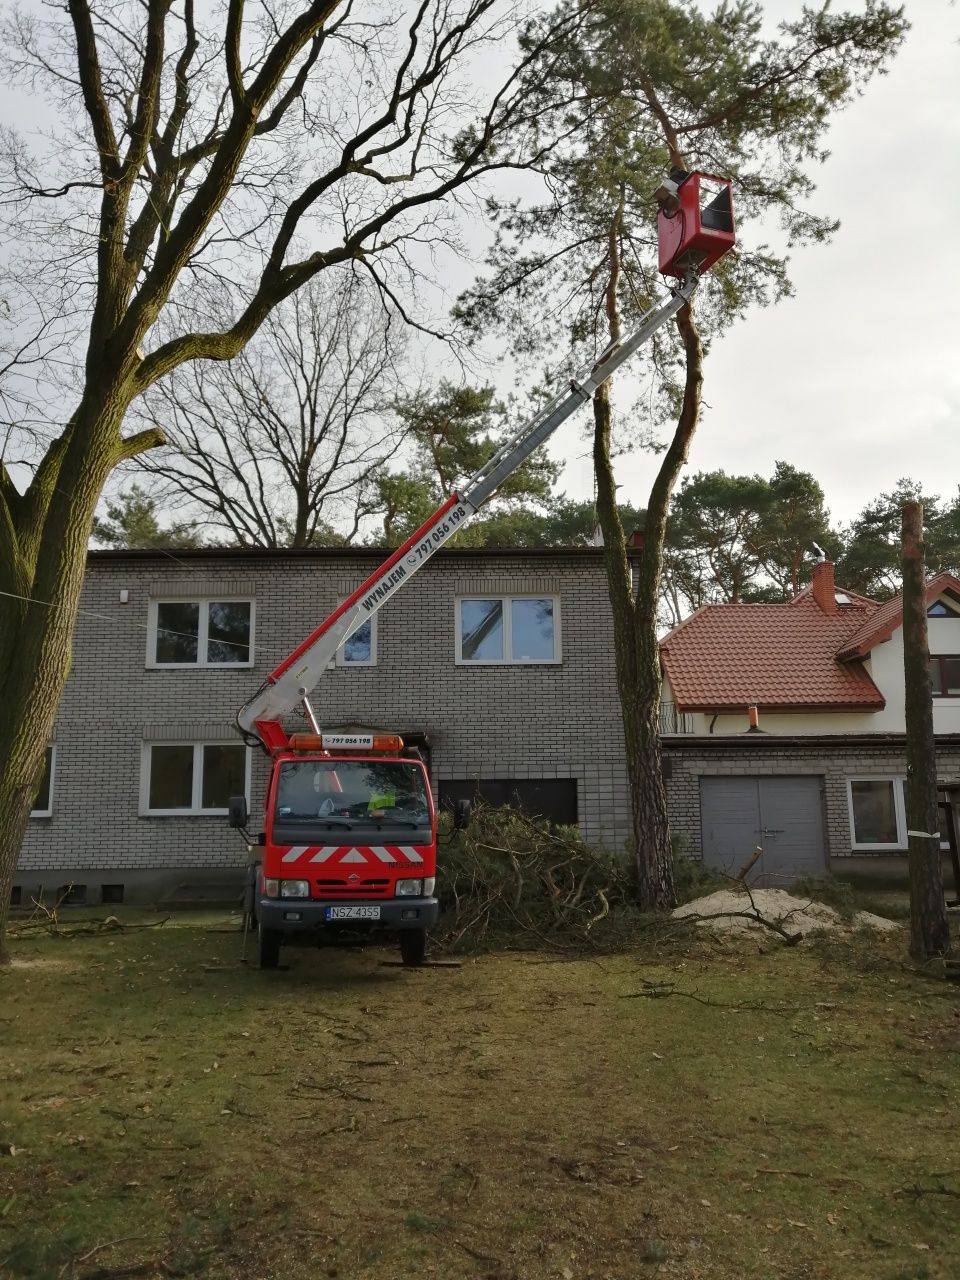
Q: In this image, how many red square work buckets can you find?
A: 1